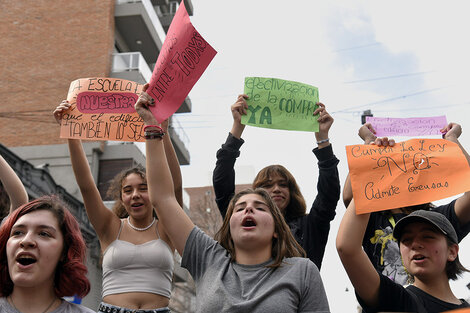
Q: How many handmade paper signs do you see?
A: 5